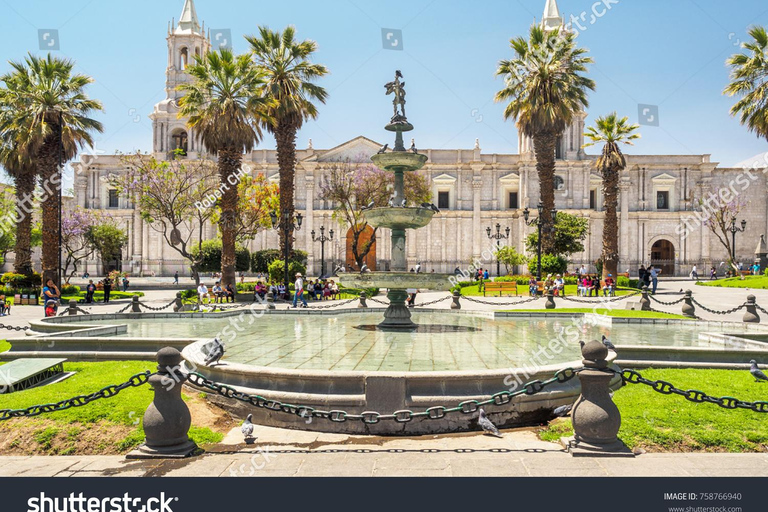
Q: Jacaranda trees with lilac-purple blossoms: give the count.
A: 4